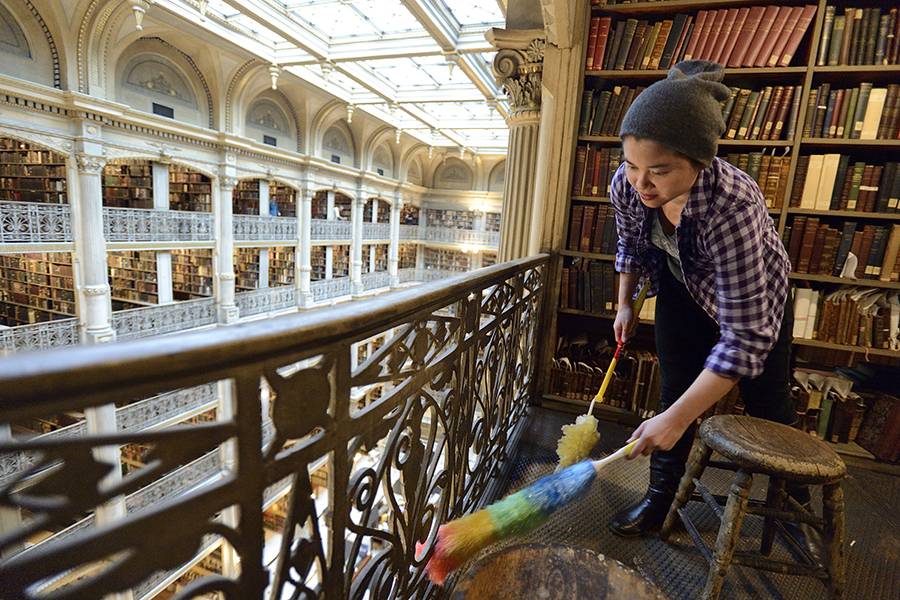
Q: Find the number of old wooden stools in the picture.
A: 2